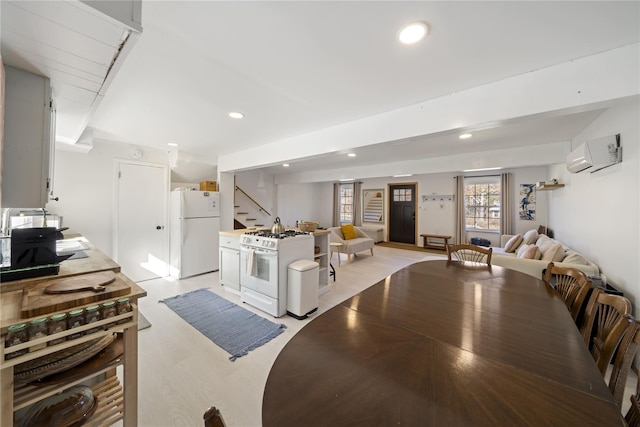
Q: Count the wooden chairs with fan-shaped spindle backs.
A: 4